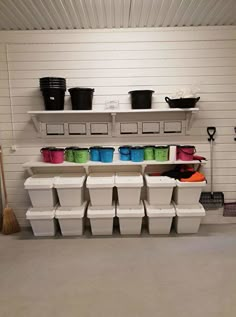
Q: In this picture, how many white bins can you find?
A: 12